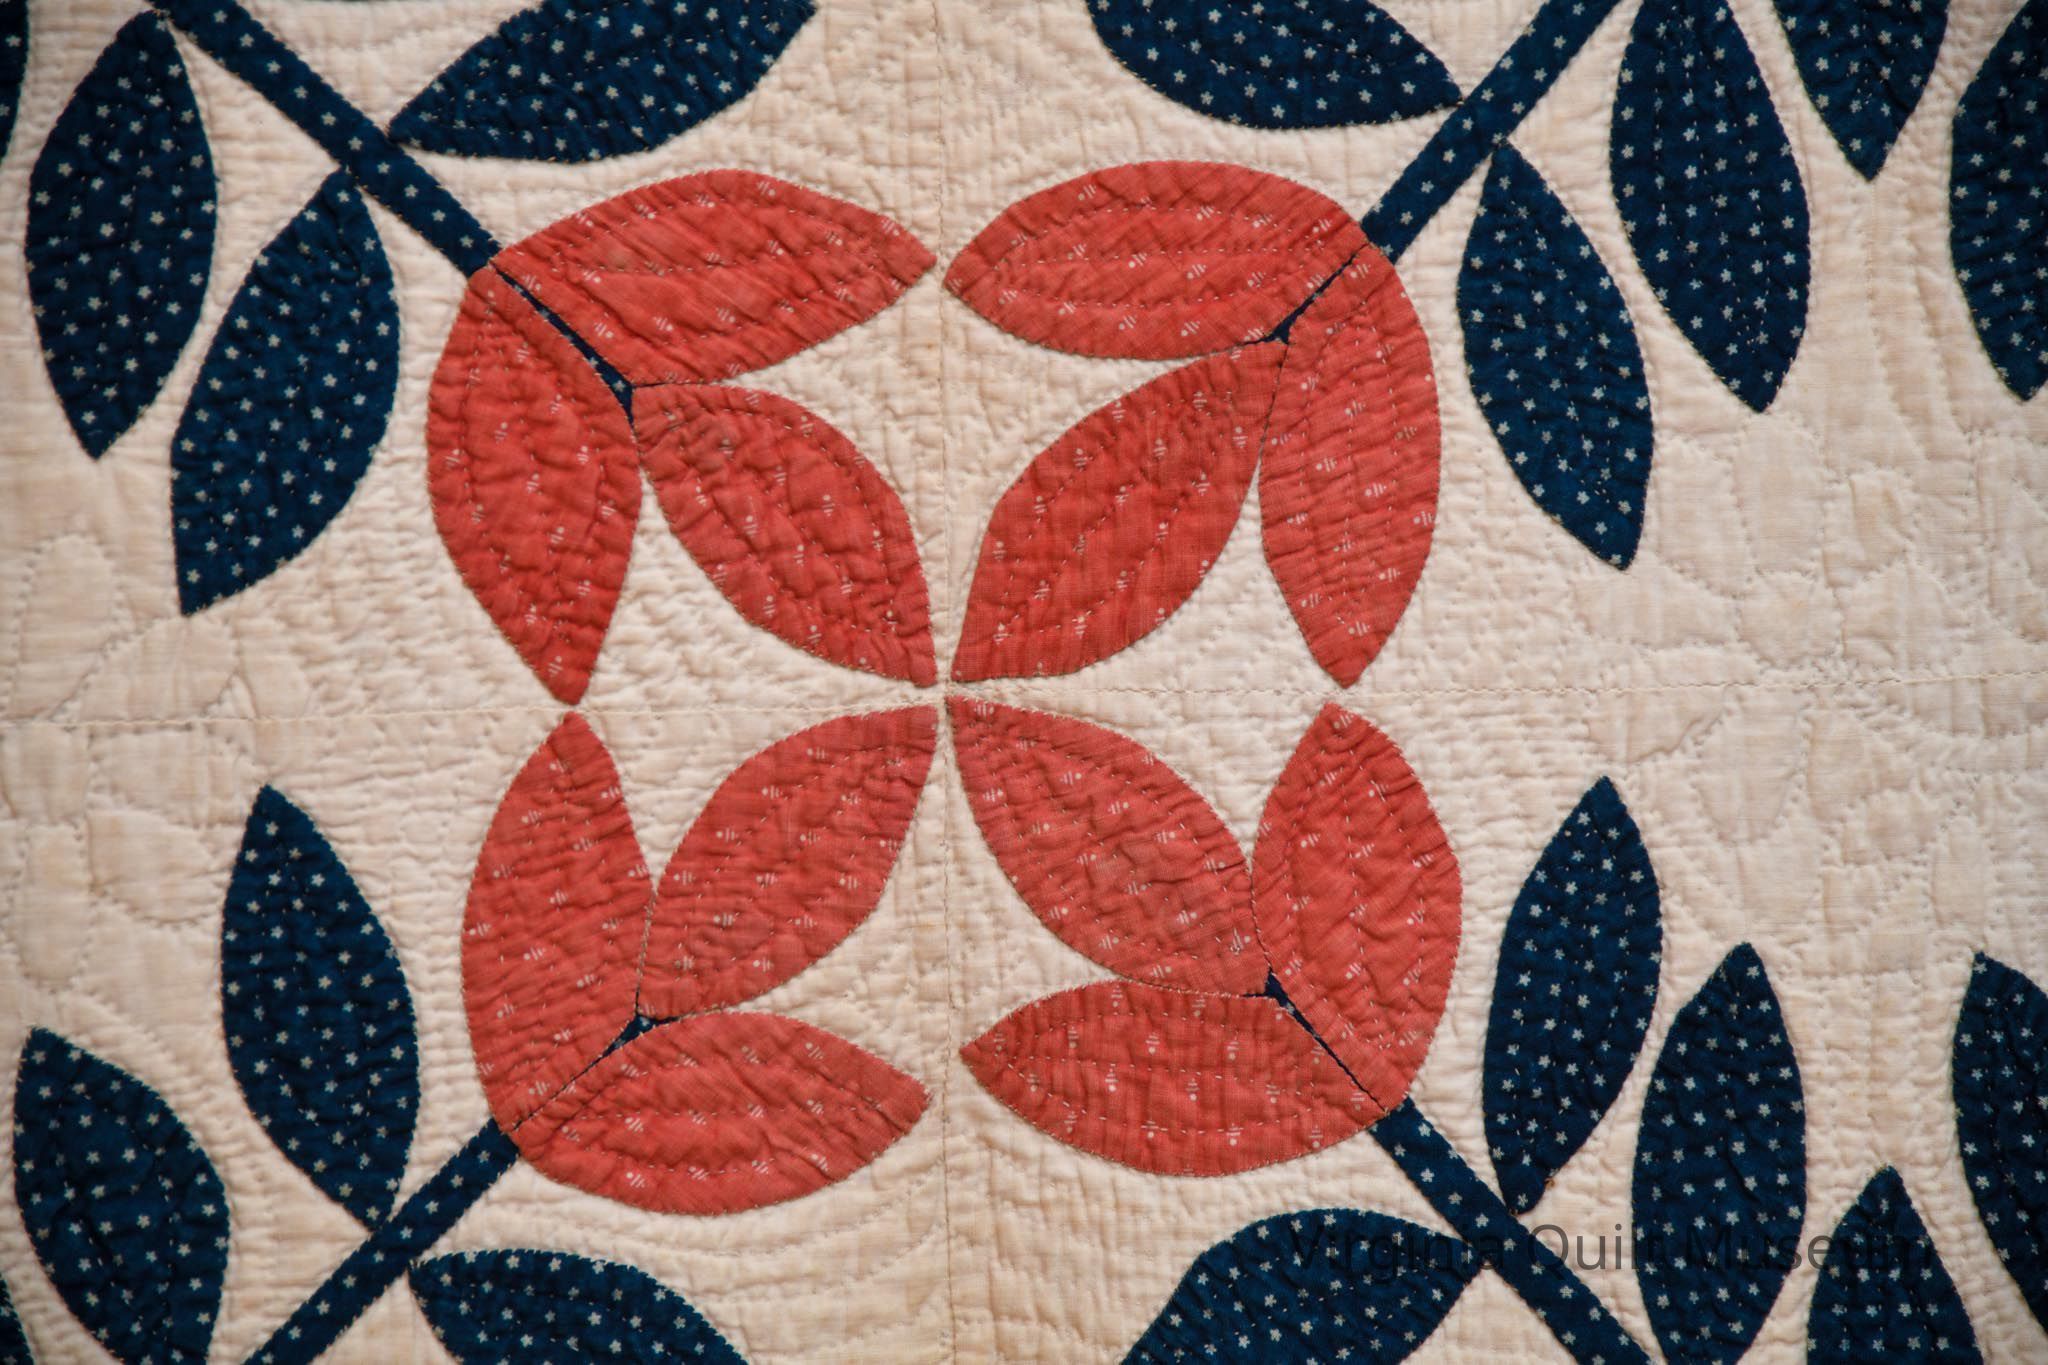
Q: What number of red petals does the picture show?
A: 12